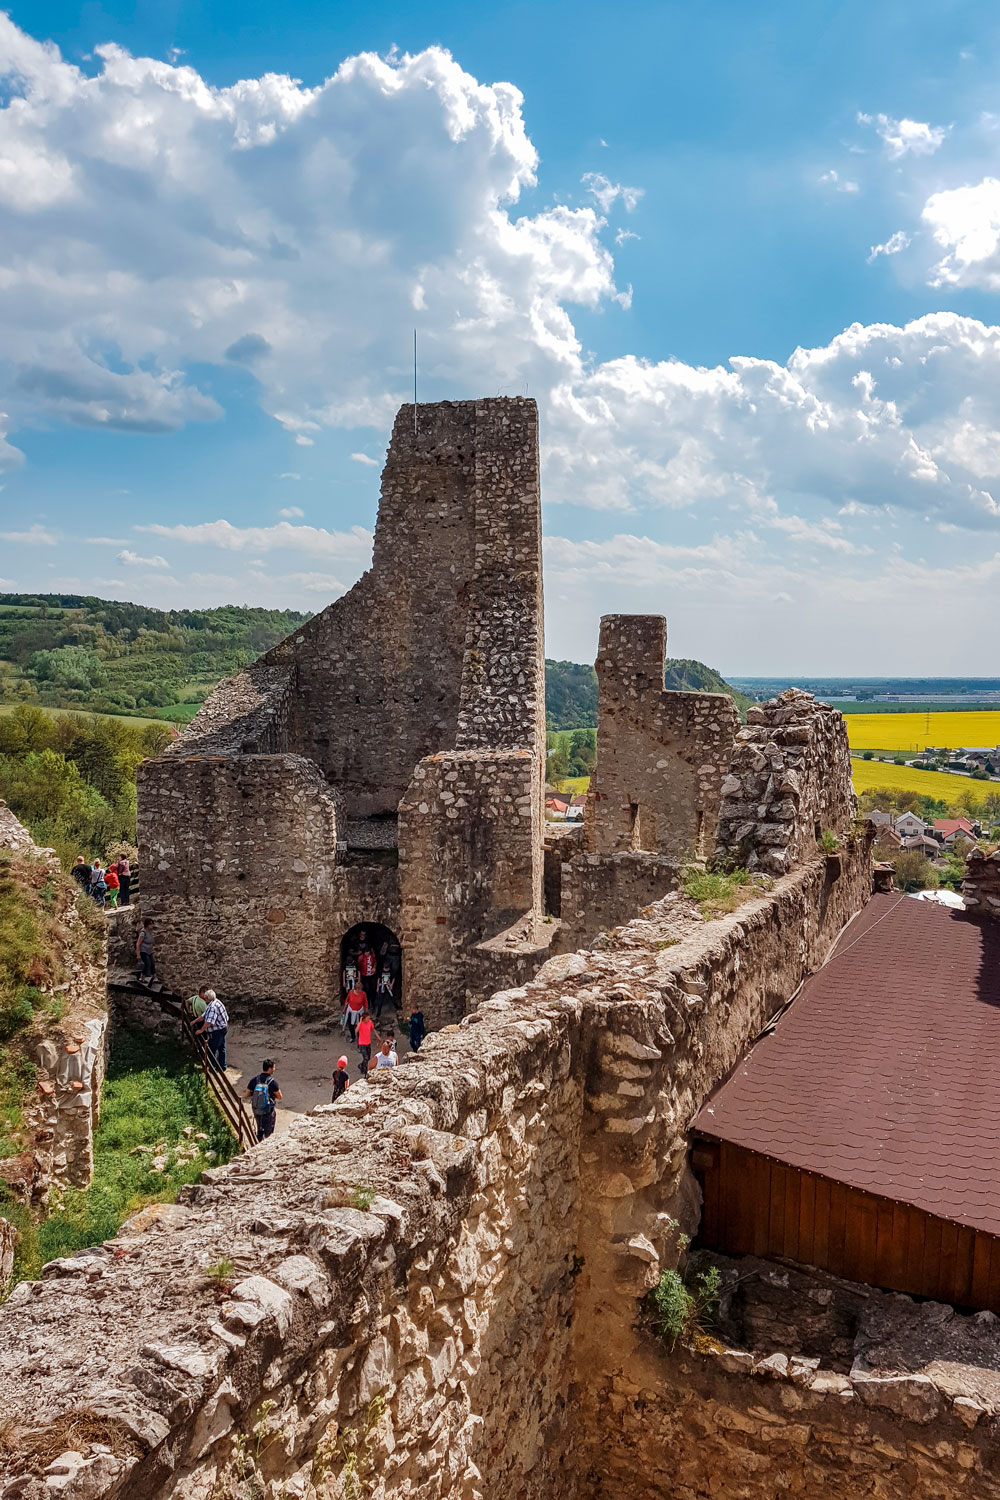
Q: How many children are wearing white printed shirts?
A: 2